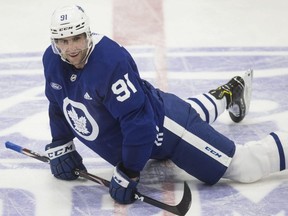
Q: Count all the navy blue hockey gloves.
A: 2